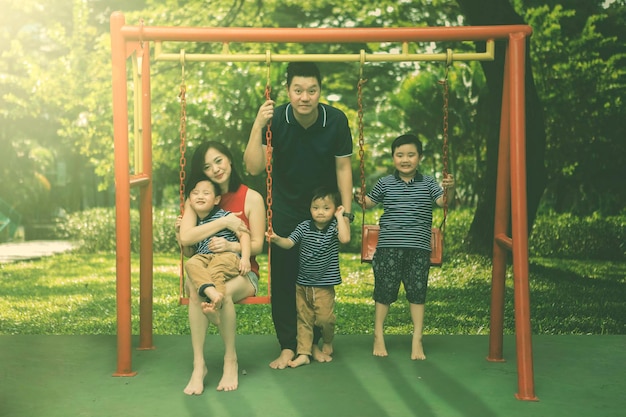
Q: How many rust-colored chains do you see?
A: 4